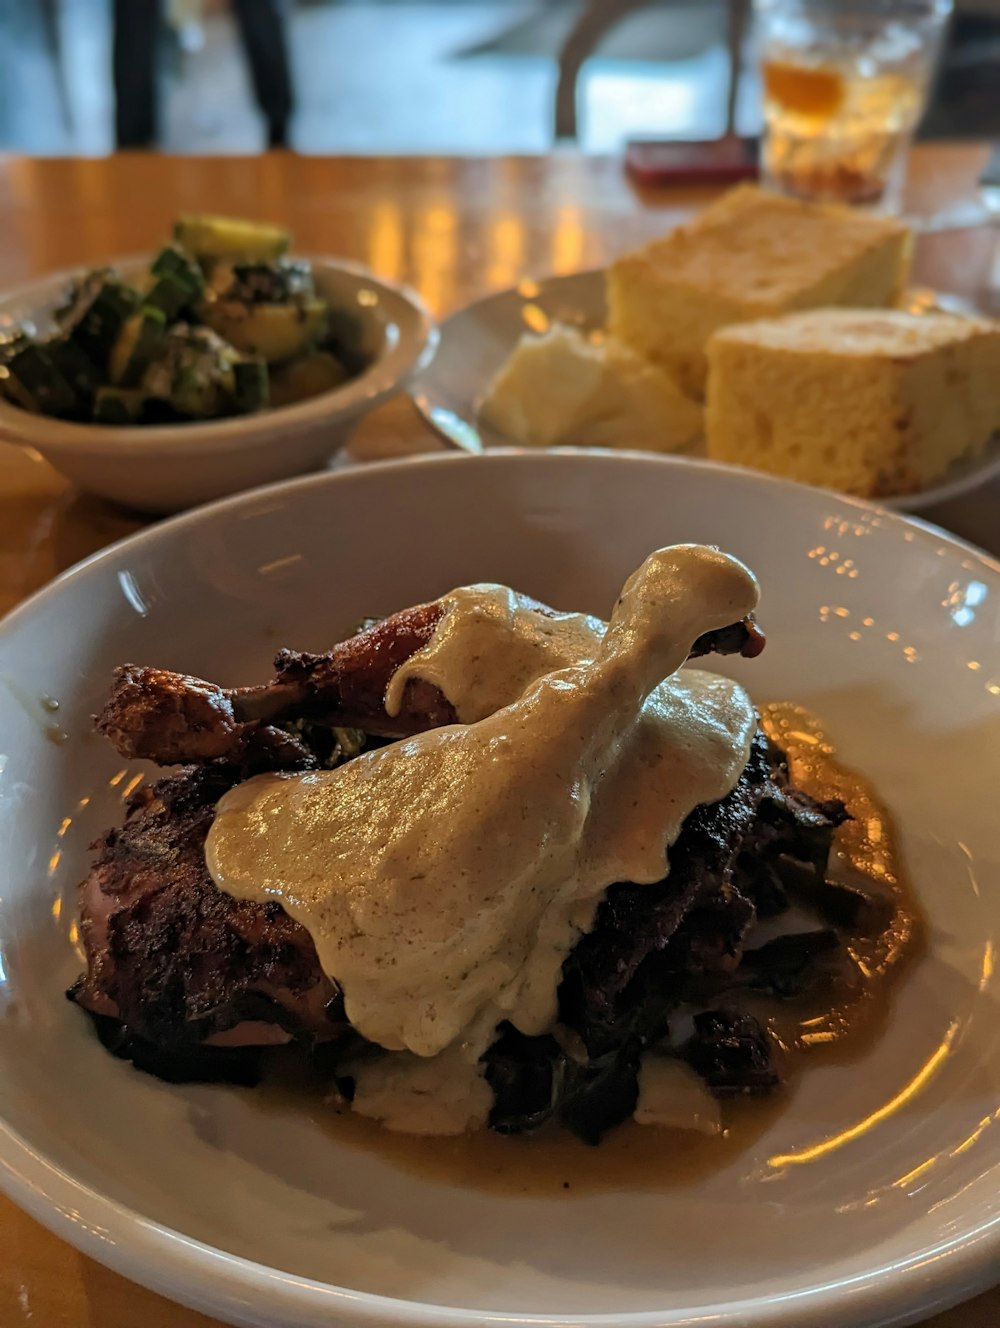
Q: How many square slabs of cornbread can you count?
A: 2